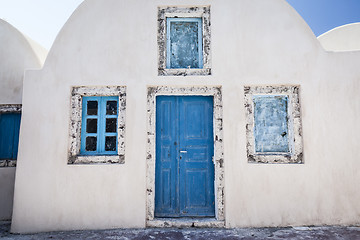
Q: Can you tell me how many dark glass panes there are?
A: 6